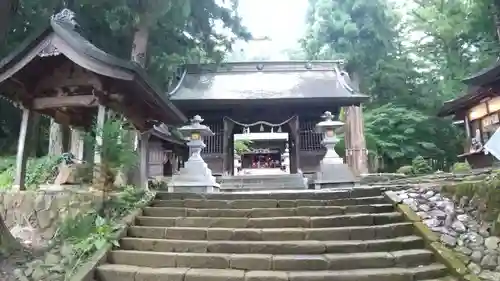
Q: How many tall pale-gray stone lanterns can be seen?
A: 2